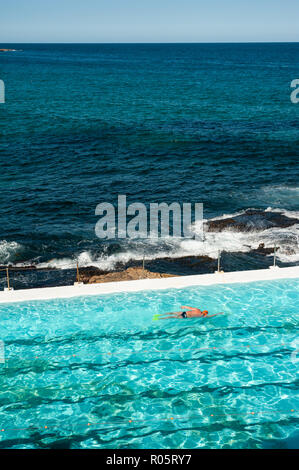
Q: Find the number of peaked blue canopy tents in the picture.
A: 0